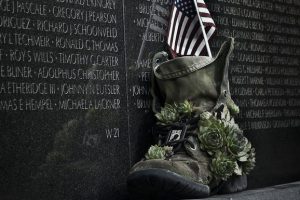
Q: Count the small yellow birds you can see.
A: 0